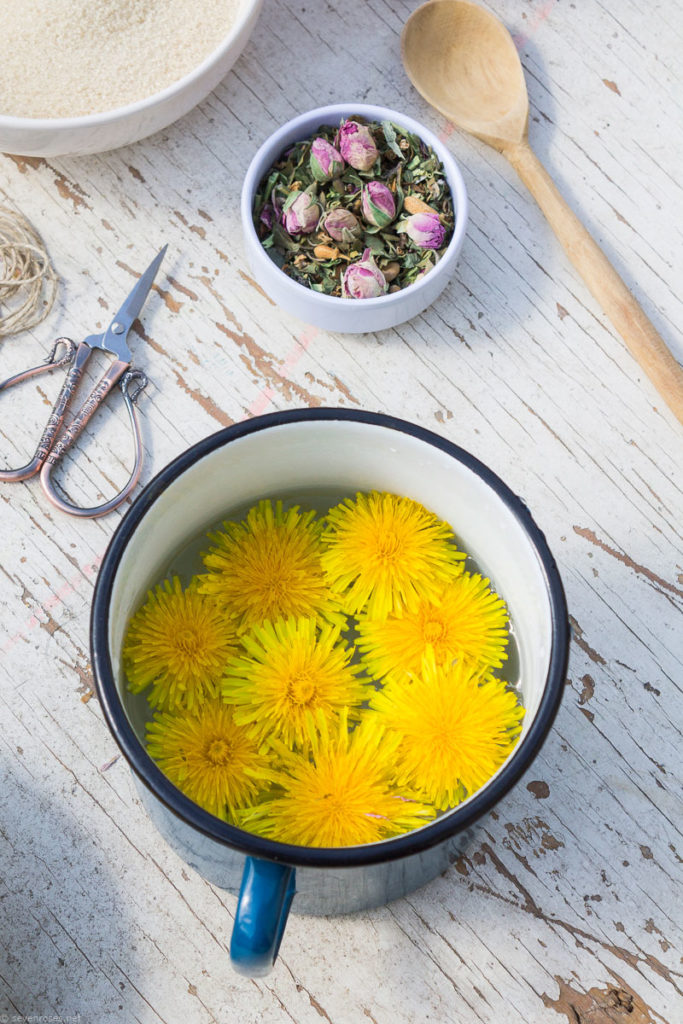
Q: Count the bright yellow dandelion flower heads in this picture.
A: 8